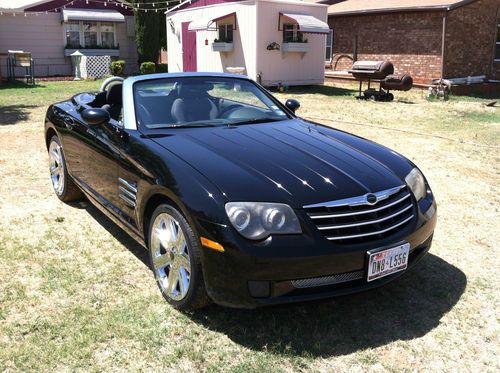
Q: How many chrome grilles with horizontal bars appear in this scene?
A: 1